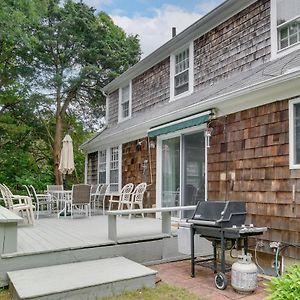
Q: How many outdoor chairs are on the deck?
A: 10